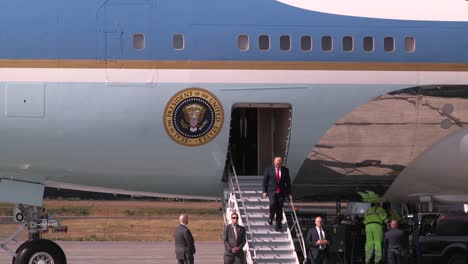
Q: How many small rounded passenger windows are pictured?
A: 11